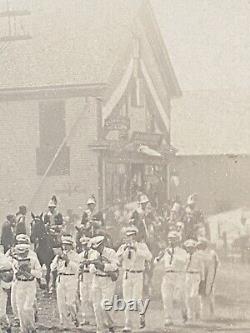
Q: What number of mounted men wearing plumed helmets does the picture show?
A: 4